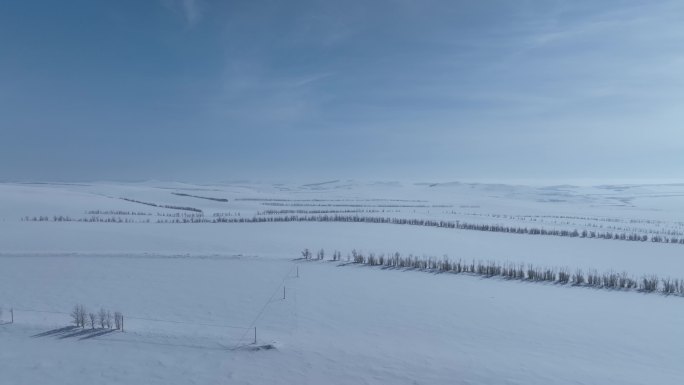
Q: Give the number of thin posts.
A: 5